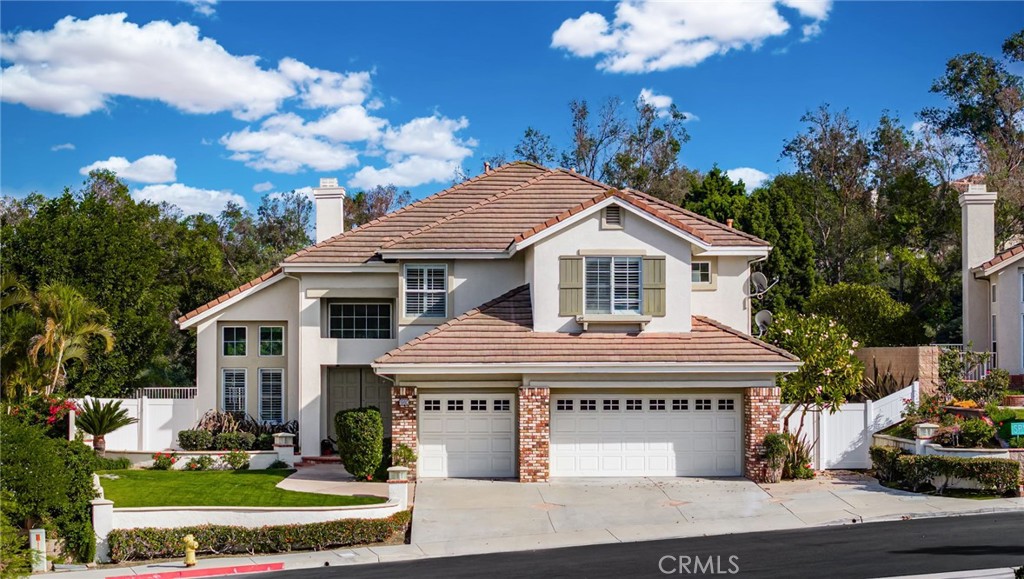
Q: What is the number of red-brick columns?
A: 3